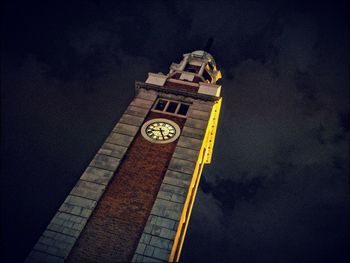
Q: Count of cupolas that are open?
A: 1